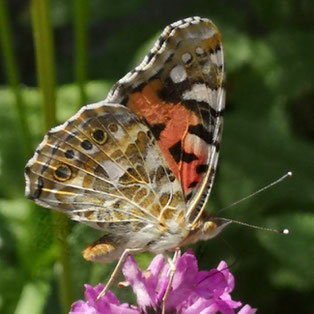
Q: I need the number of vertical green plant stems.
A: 3